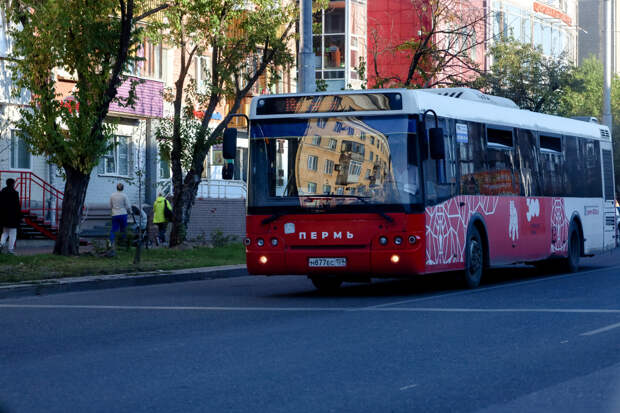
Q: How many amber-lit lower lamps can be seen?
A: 2